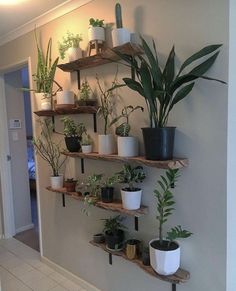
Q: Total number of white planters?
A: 11